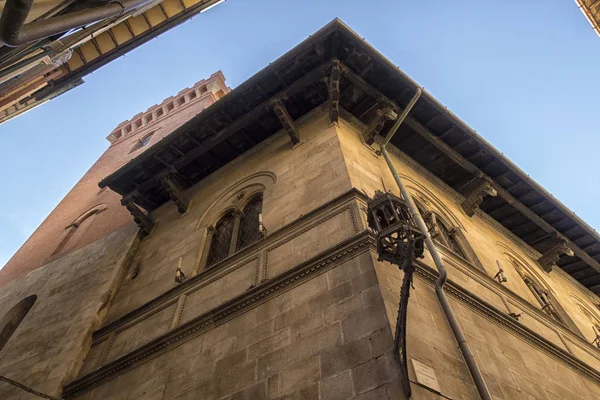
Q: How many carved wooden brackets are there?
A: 7